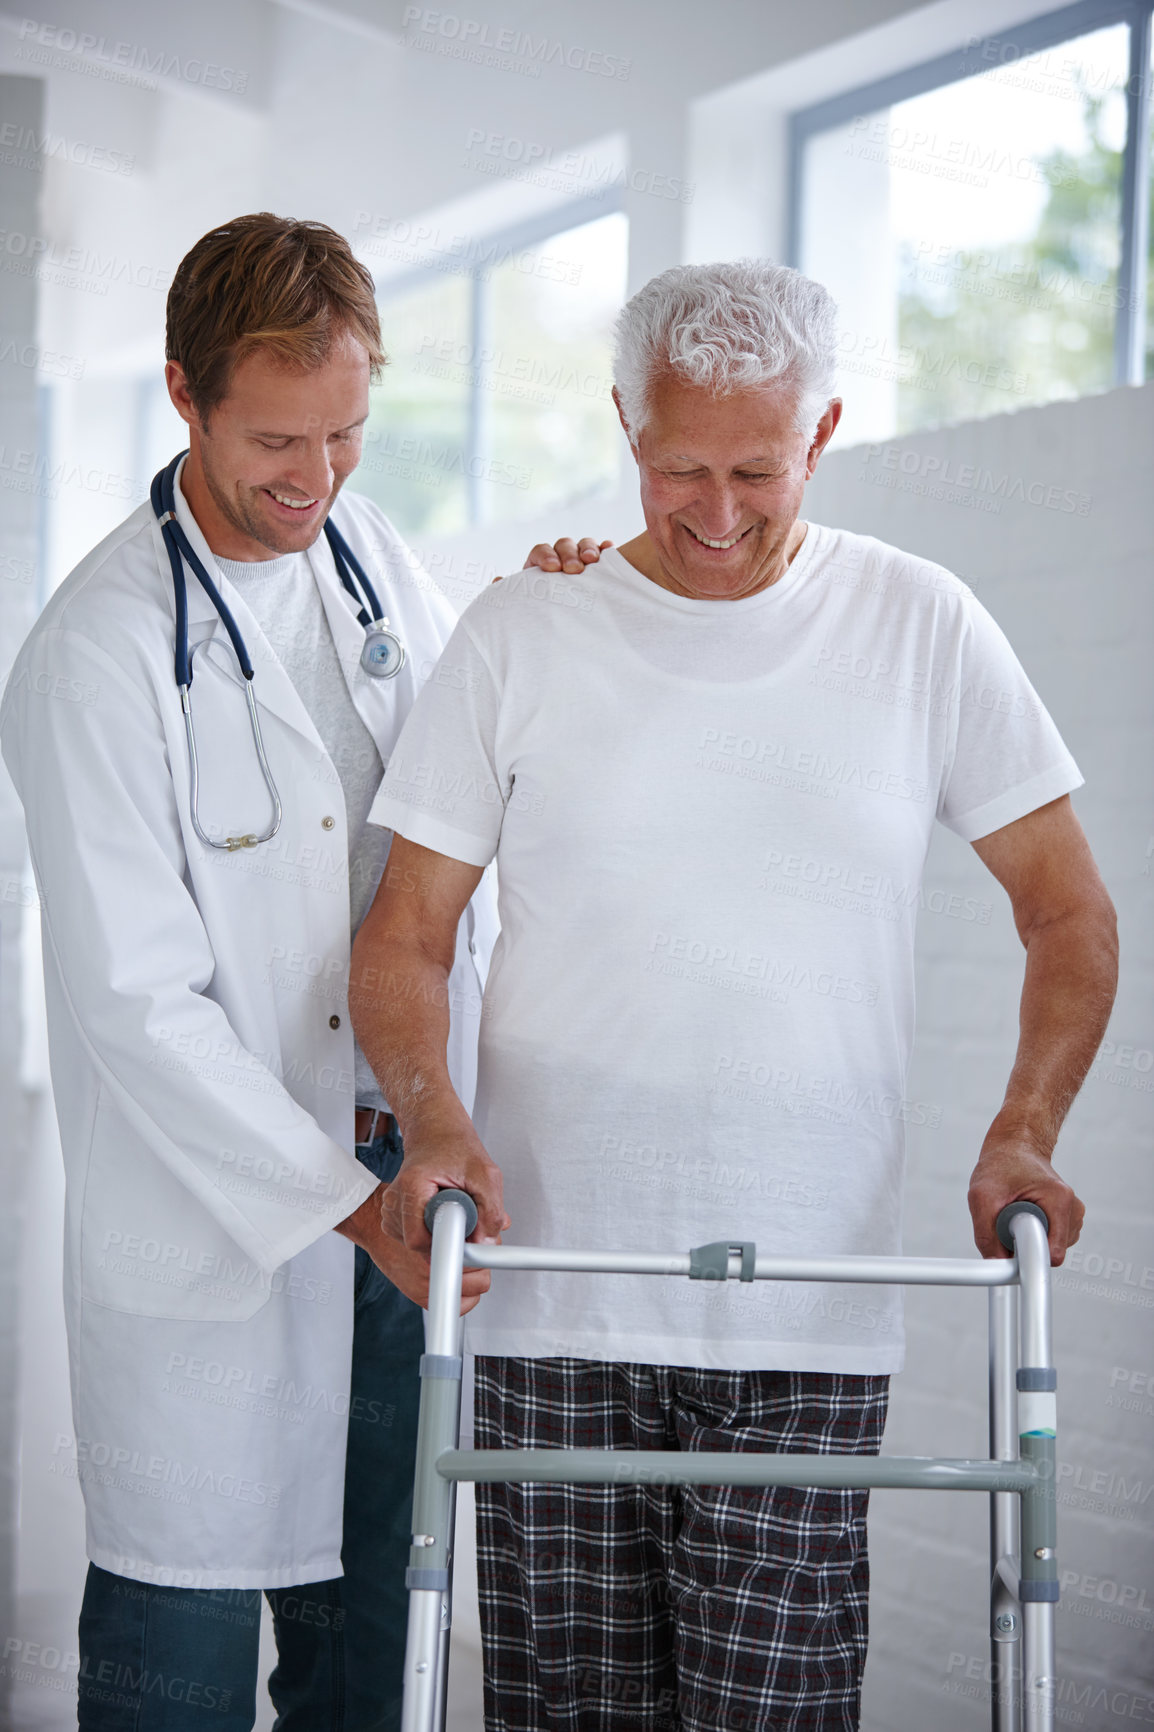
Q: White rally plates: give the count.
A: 0